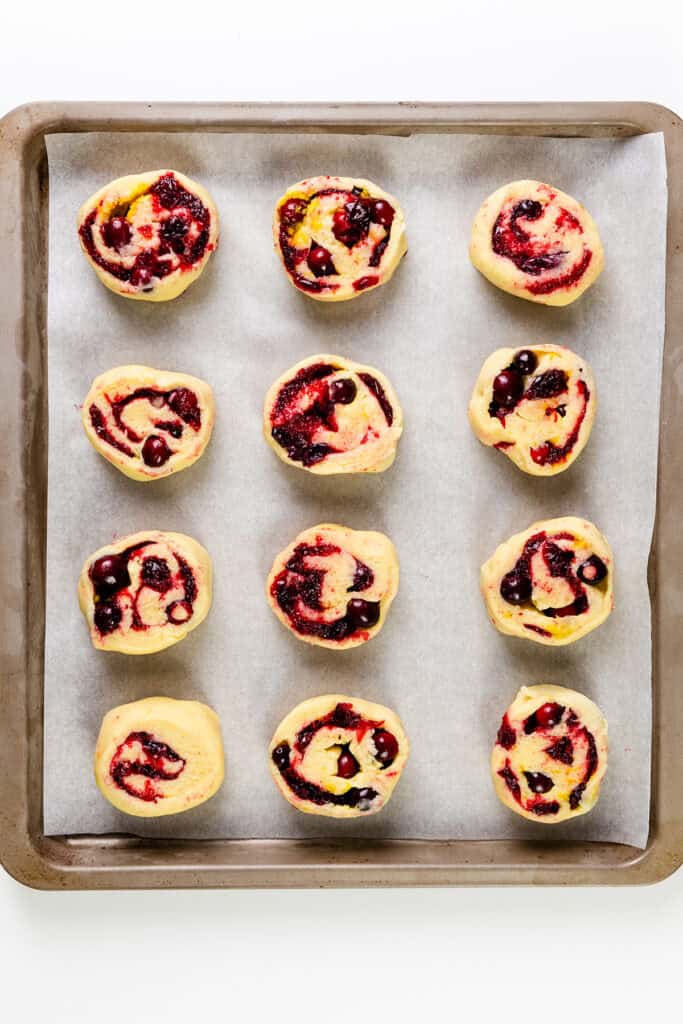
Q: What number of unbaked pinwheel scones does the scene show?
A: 12